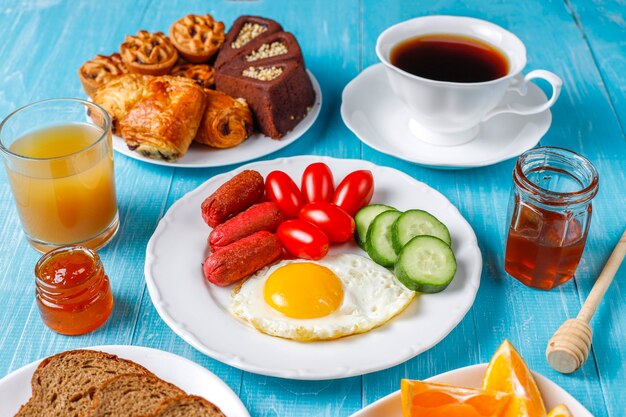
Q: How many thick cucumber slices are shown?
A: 4